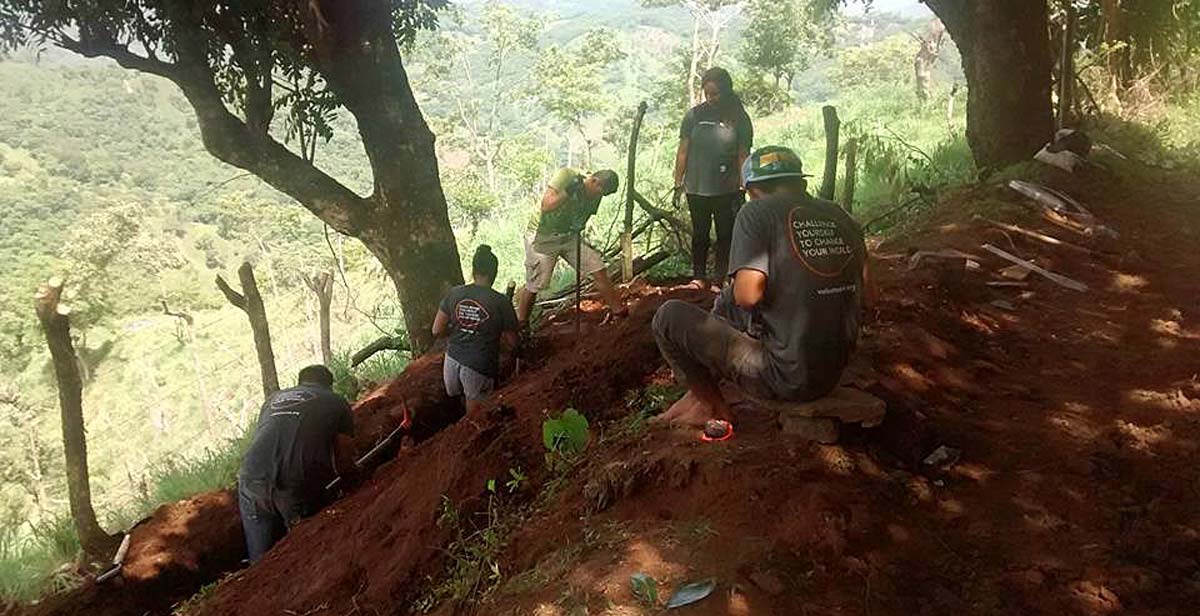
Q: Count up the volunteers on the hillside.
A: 5